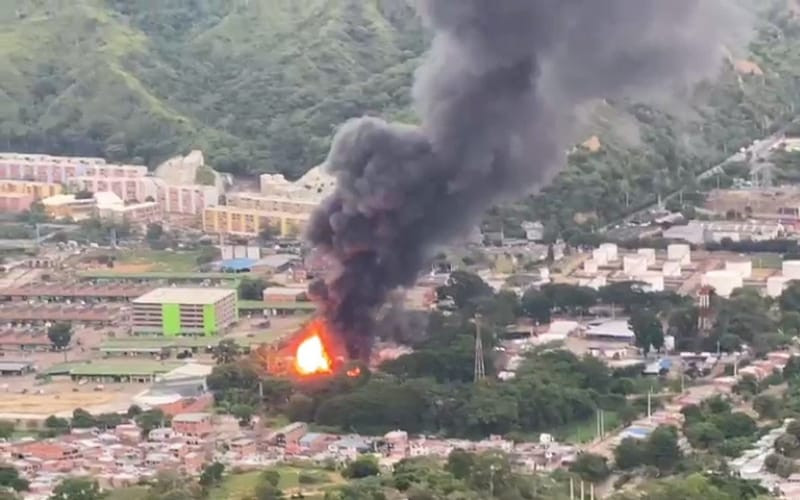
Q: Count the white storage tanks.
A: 13